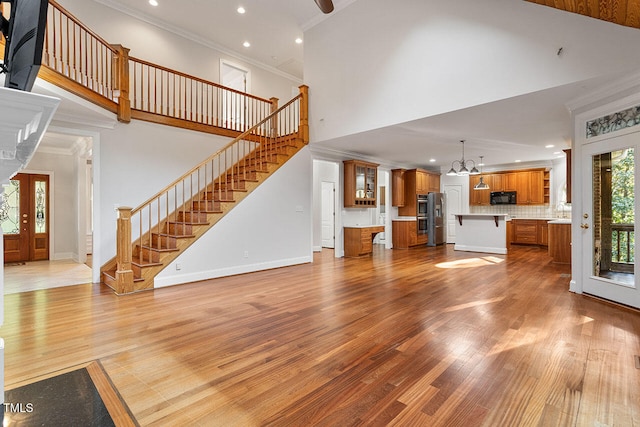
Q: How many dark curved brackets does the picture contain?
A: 2